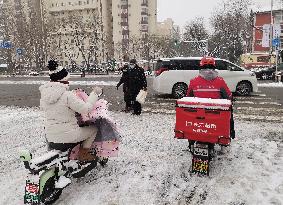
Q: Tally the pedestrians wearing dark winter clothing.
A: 2